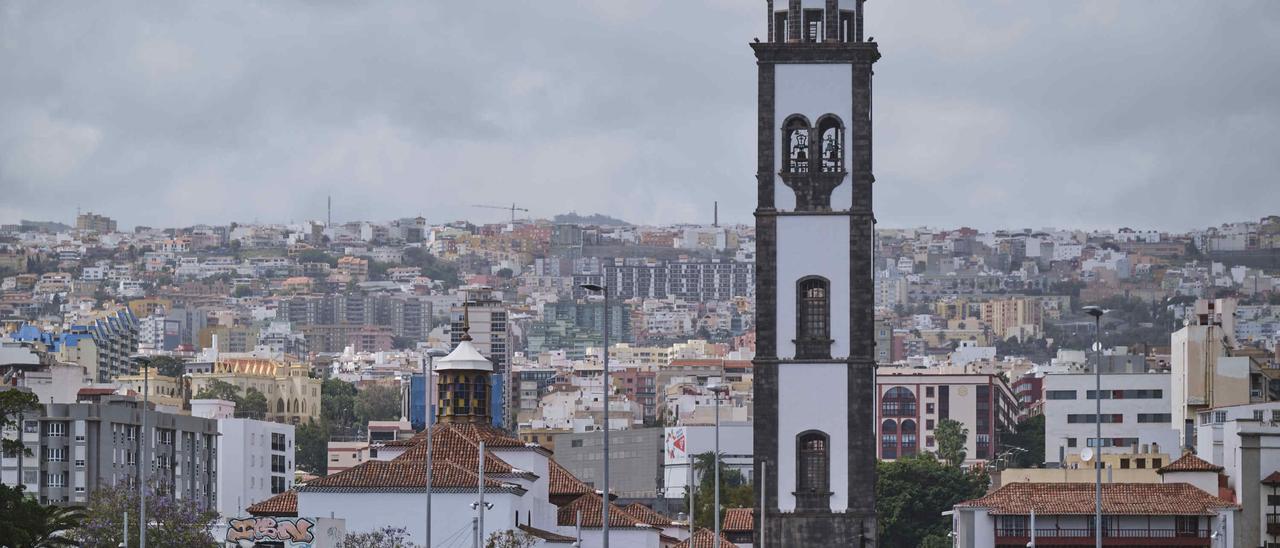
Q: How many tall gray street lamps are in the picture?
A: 5